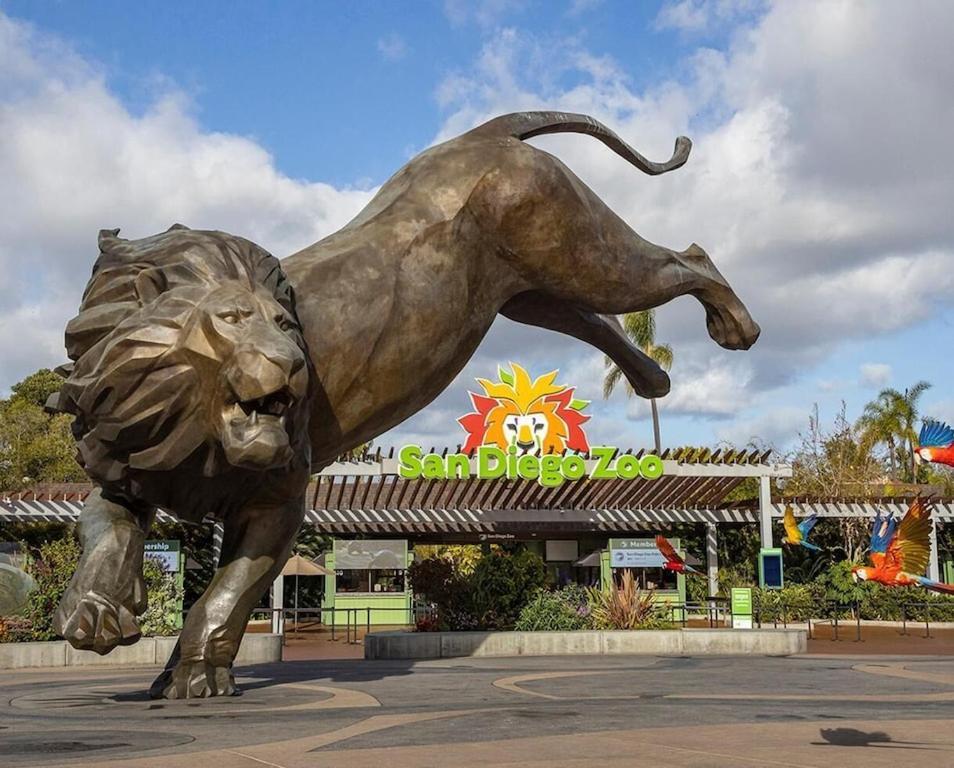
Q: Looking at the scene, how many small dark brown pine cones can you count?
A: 0